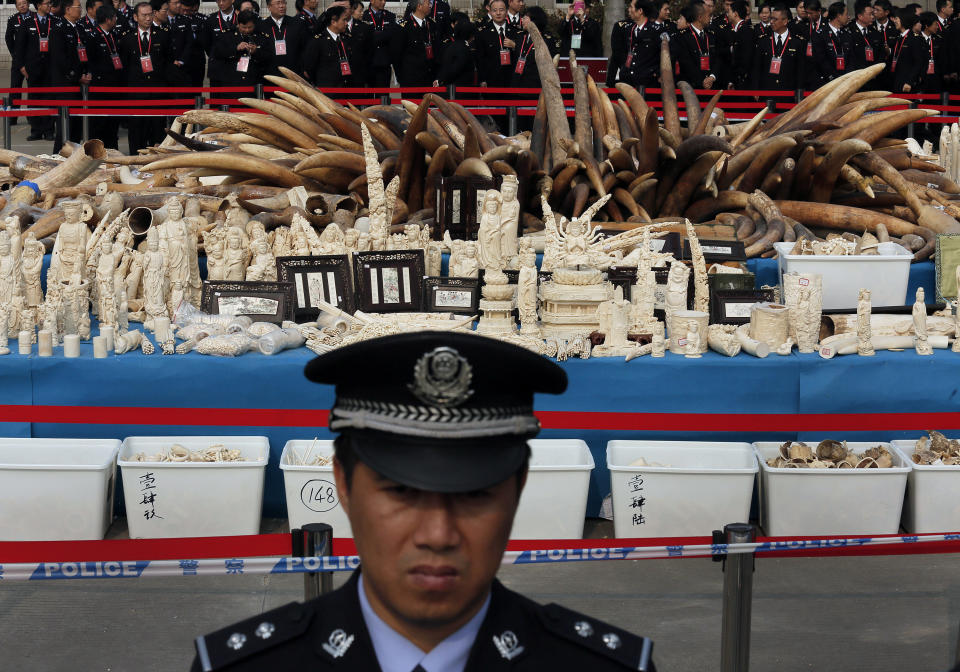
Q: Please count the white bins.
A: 8